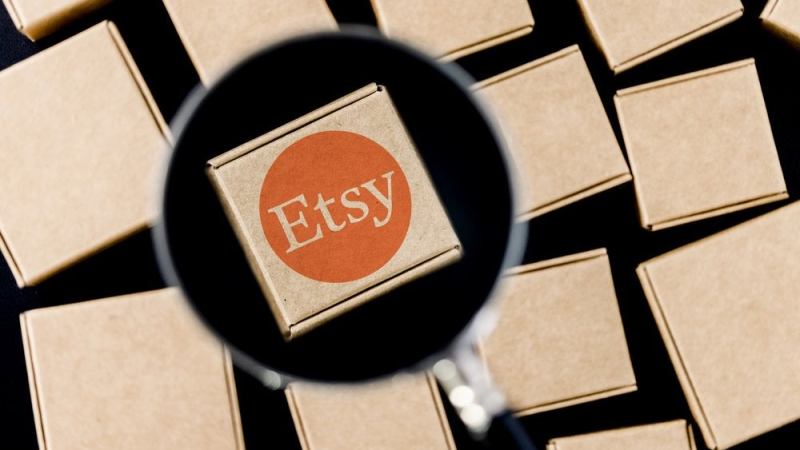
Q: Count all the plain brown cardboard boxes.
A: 13